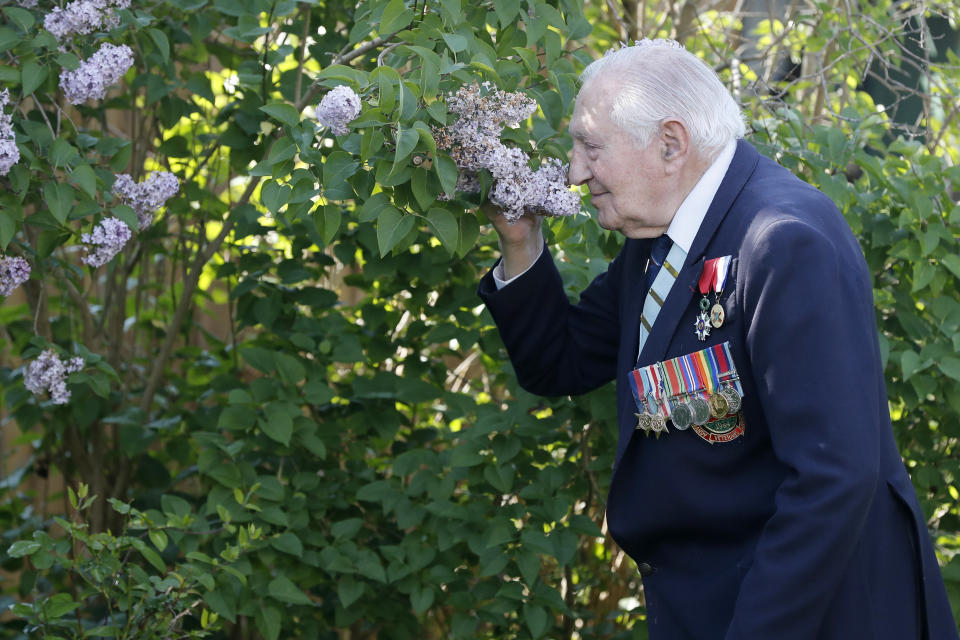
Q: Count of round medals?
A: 5